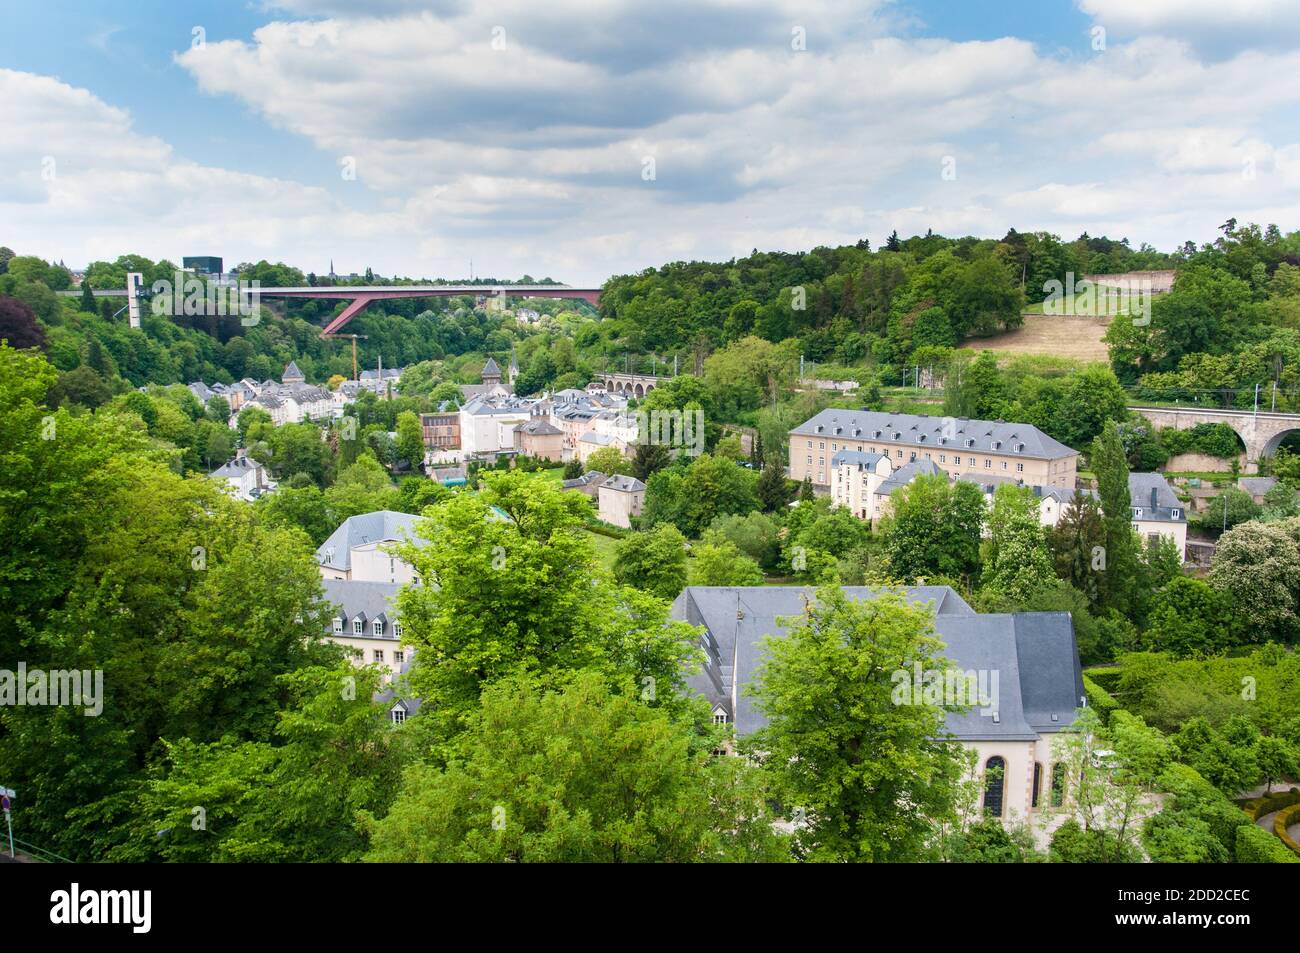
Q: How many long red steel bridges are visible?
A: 1